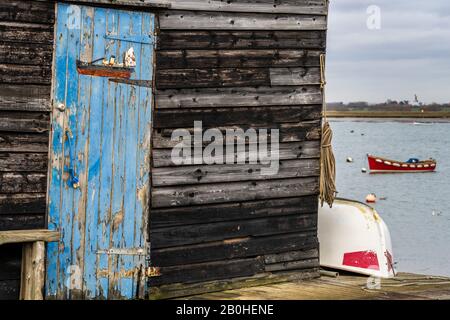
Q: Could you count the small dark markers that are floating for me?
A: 2